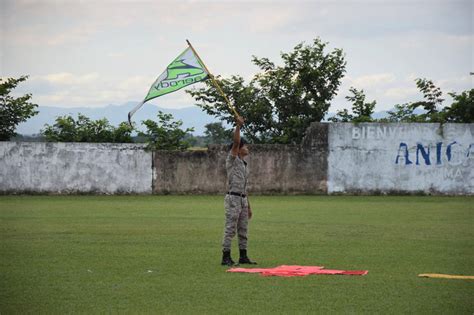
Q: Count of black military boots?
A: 2